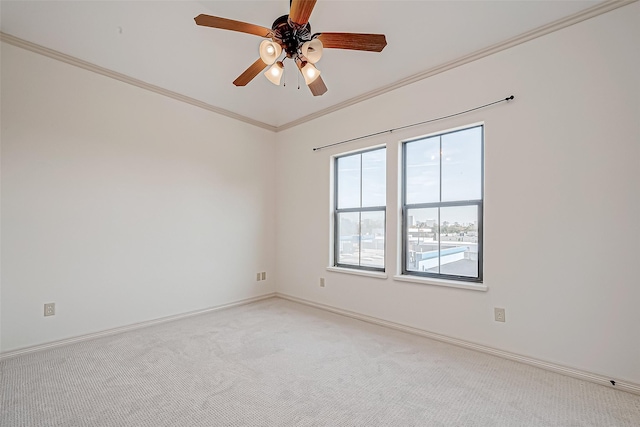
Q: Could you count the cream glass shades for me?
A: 4